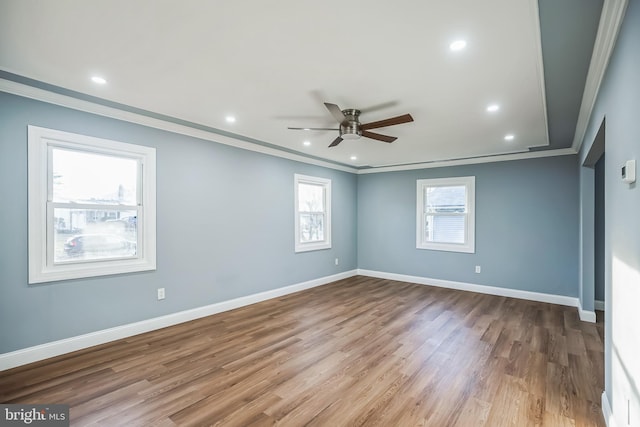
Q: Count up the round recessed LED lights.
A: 7